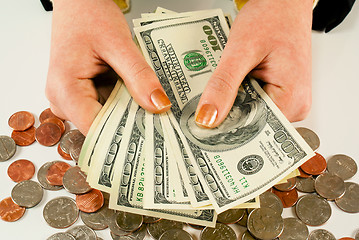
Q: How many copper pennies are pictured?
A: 13